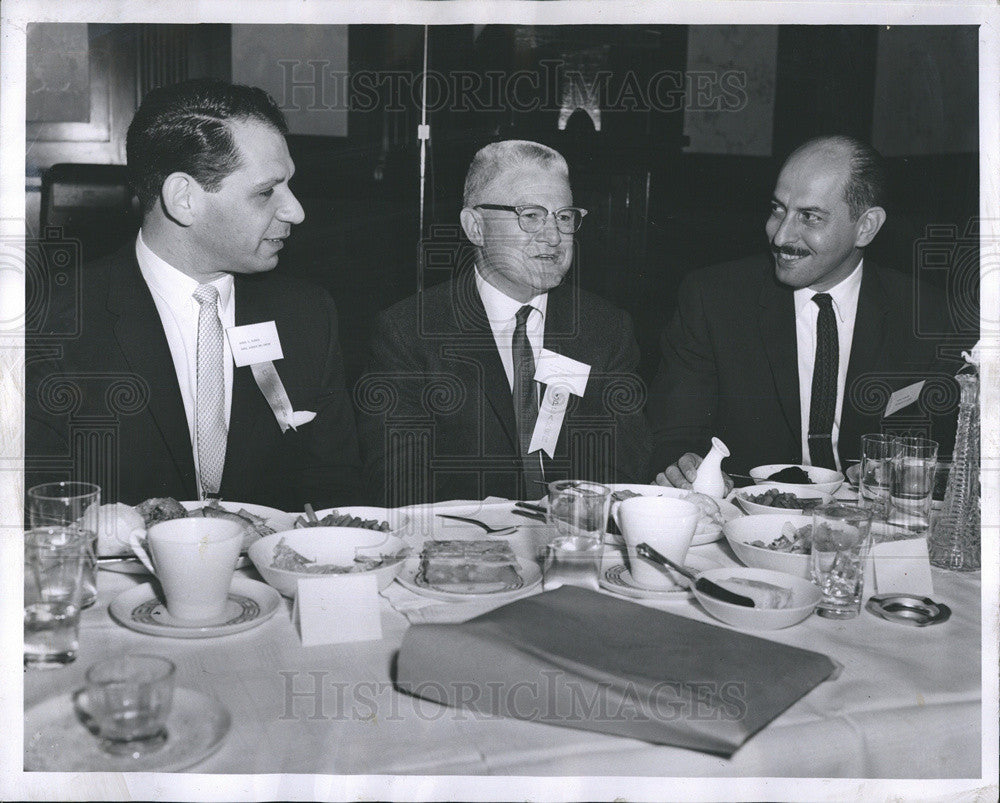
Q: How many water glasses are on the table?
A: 6